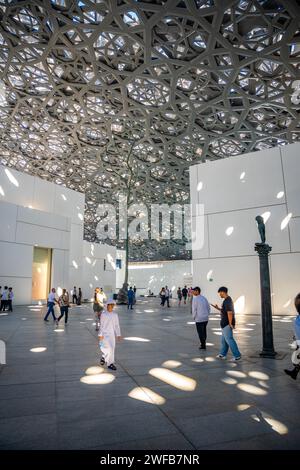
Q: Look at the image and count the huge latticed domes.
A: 1